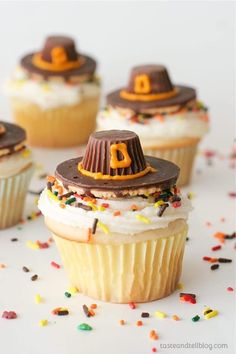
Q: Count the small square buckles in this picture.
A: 3